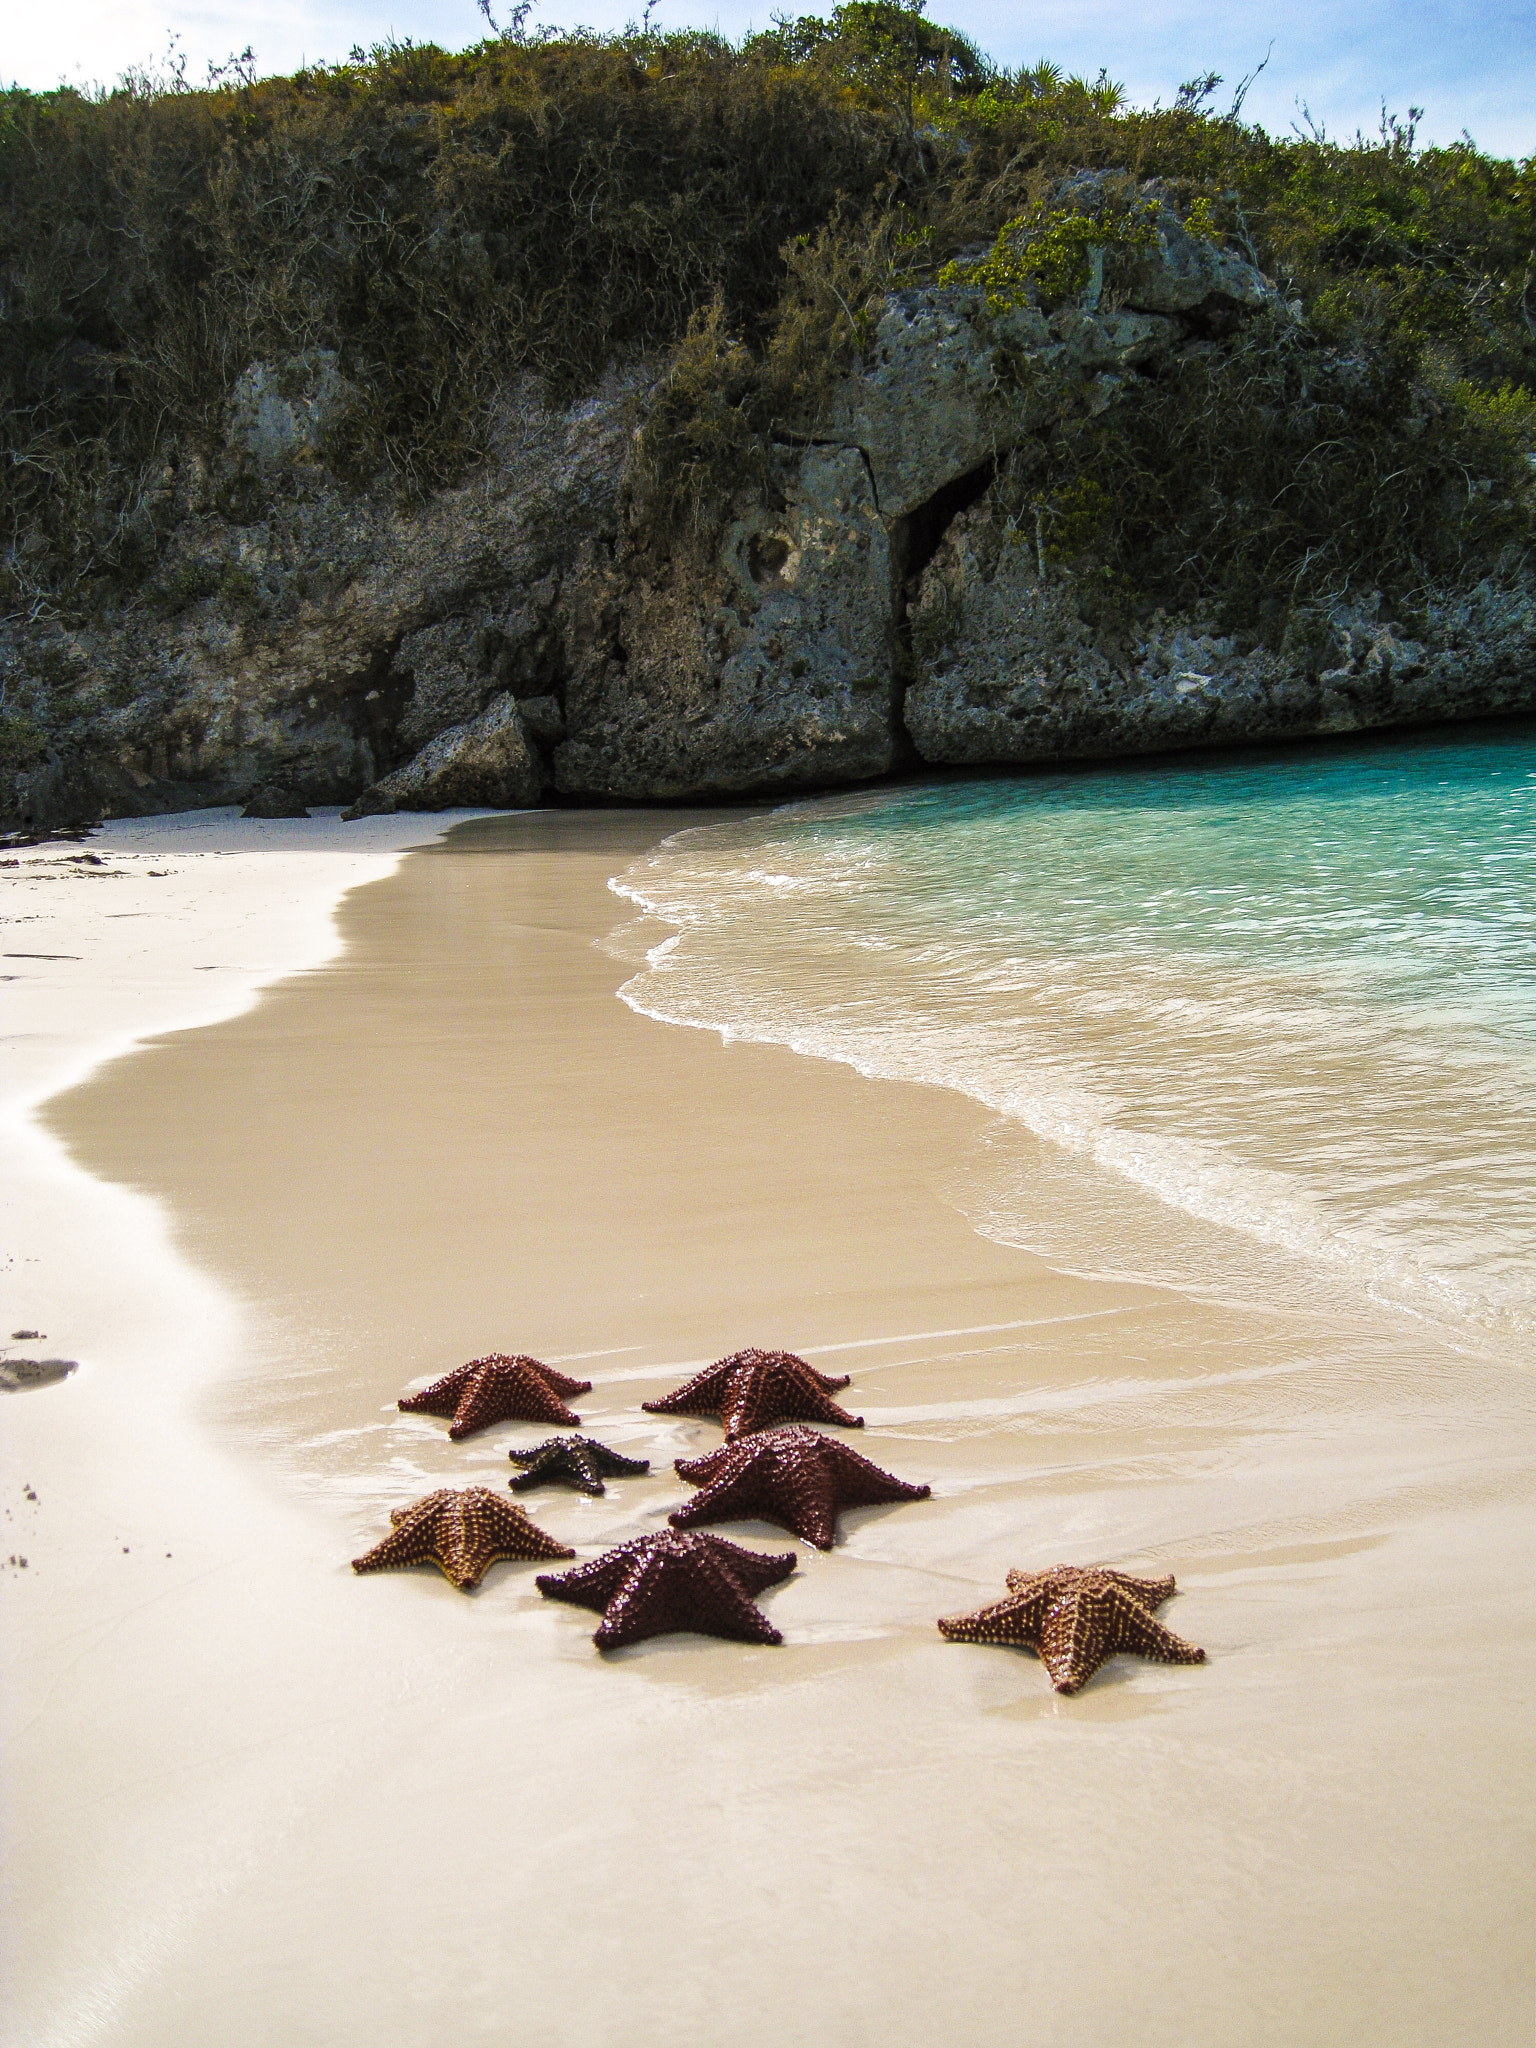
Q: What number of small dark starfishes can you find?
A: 1